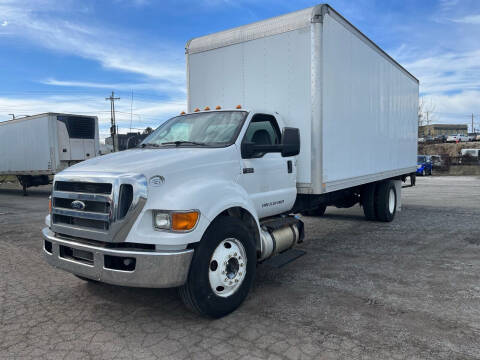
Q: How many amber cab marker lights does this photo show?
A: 5